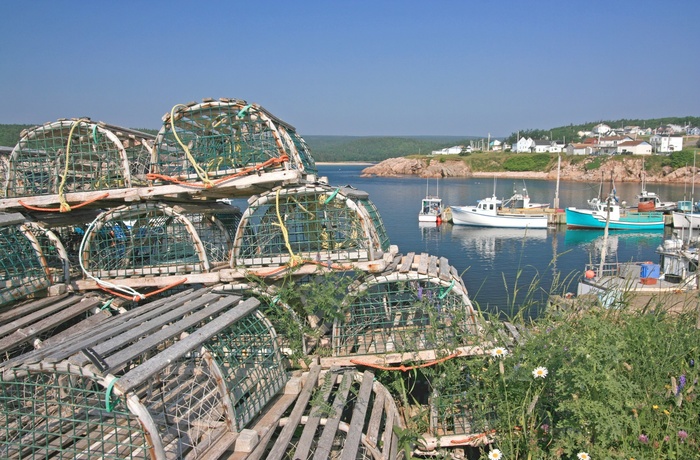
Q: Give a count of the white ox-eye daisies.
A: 4